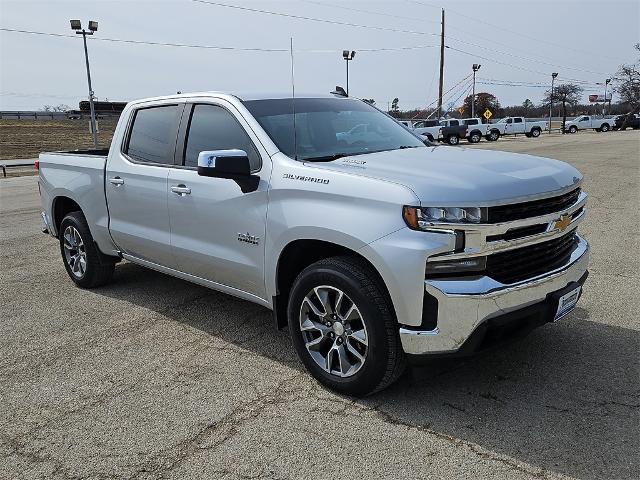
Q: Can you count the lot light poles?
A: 5